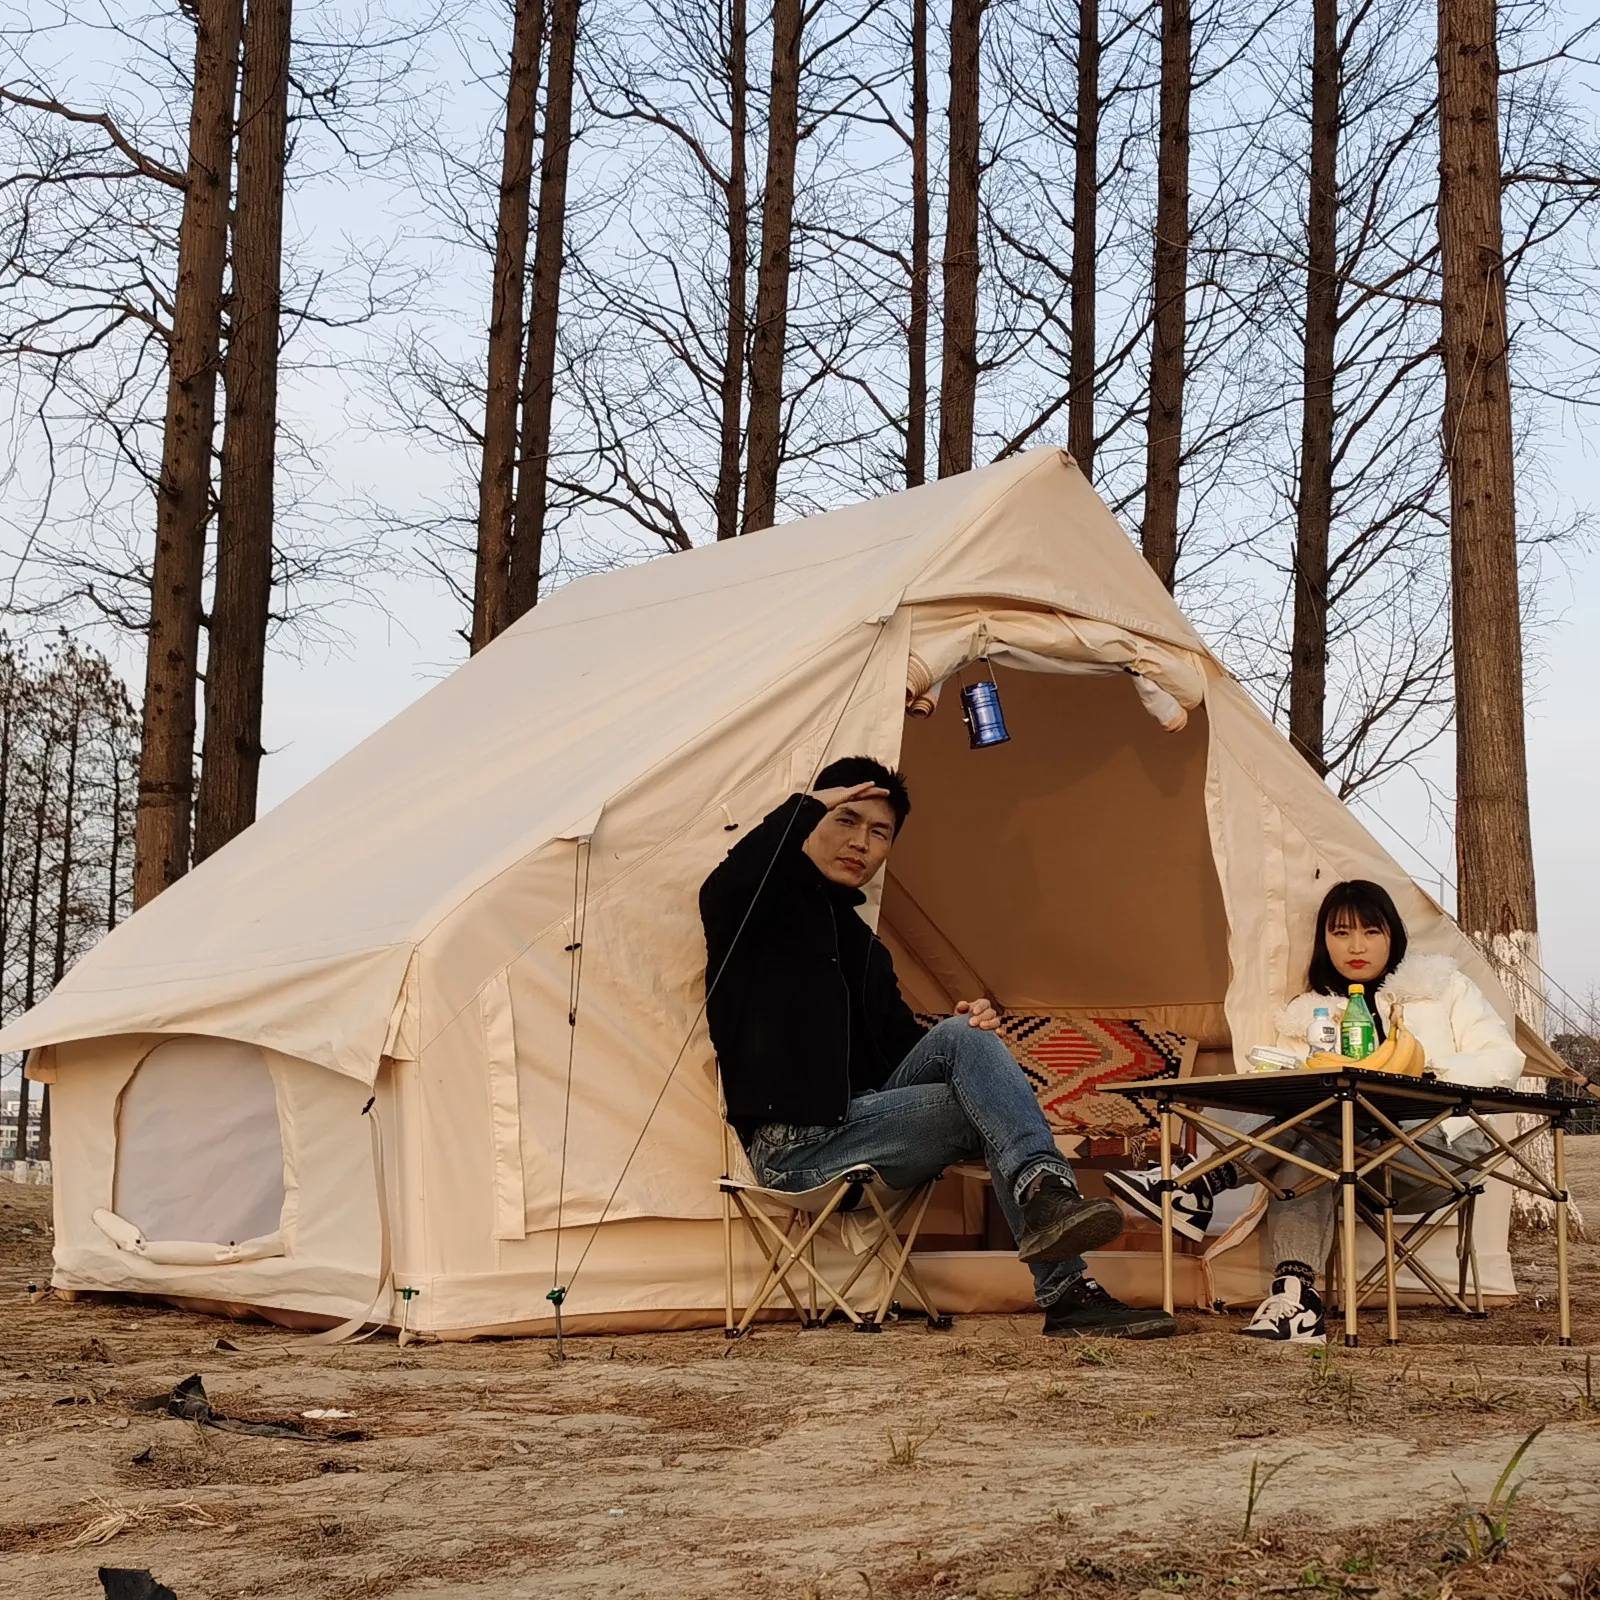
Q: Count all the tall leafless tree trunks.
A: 12